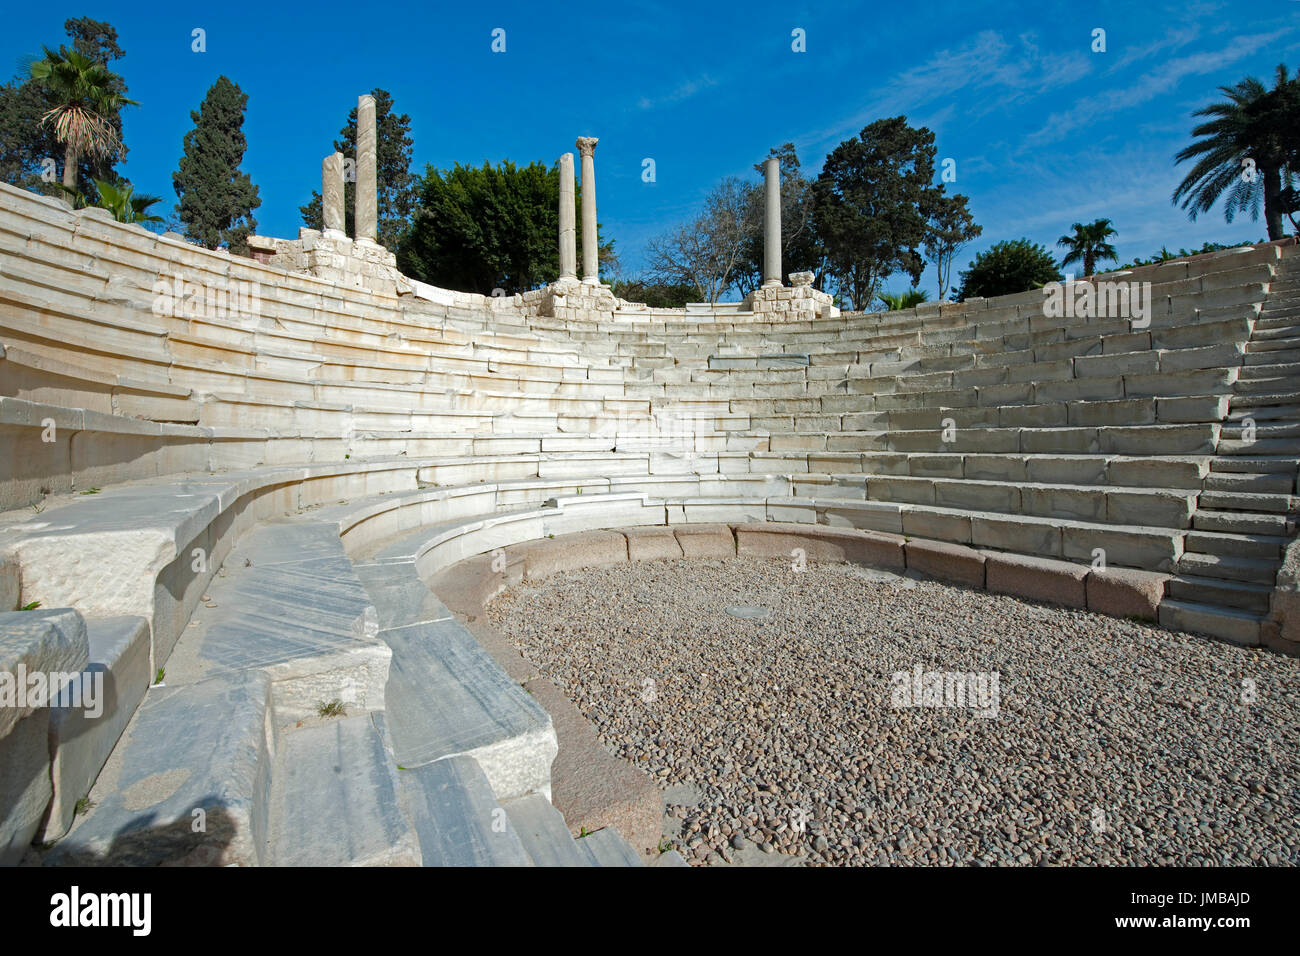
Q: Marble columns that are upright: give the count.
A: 5